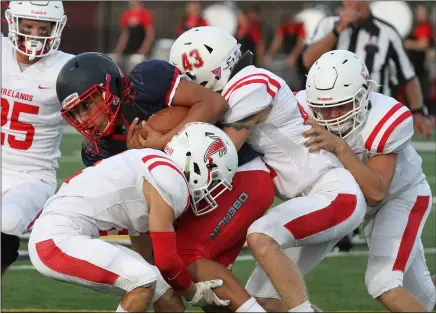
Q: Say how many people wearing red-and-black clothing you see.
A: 5